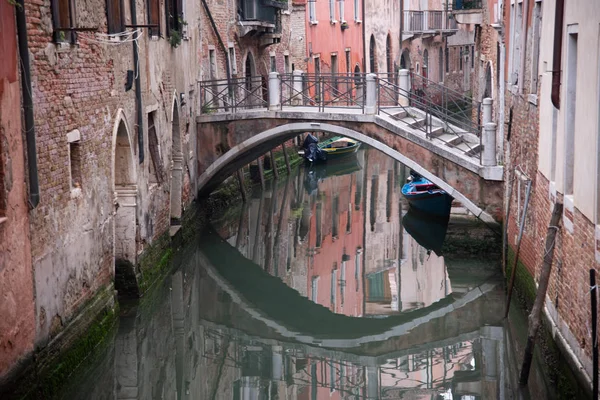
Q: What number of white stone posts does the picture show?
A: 6